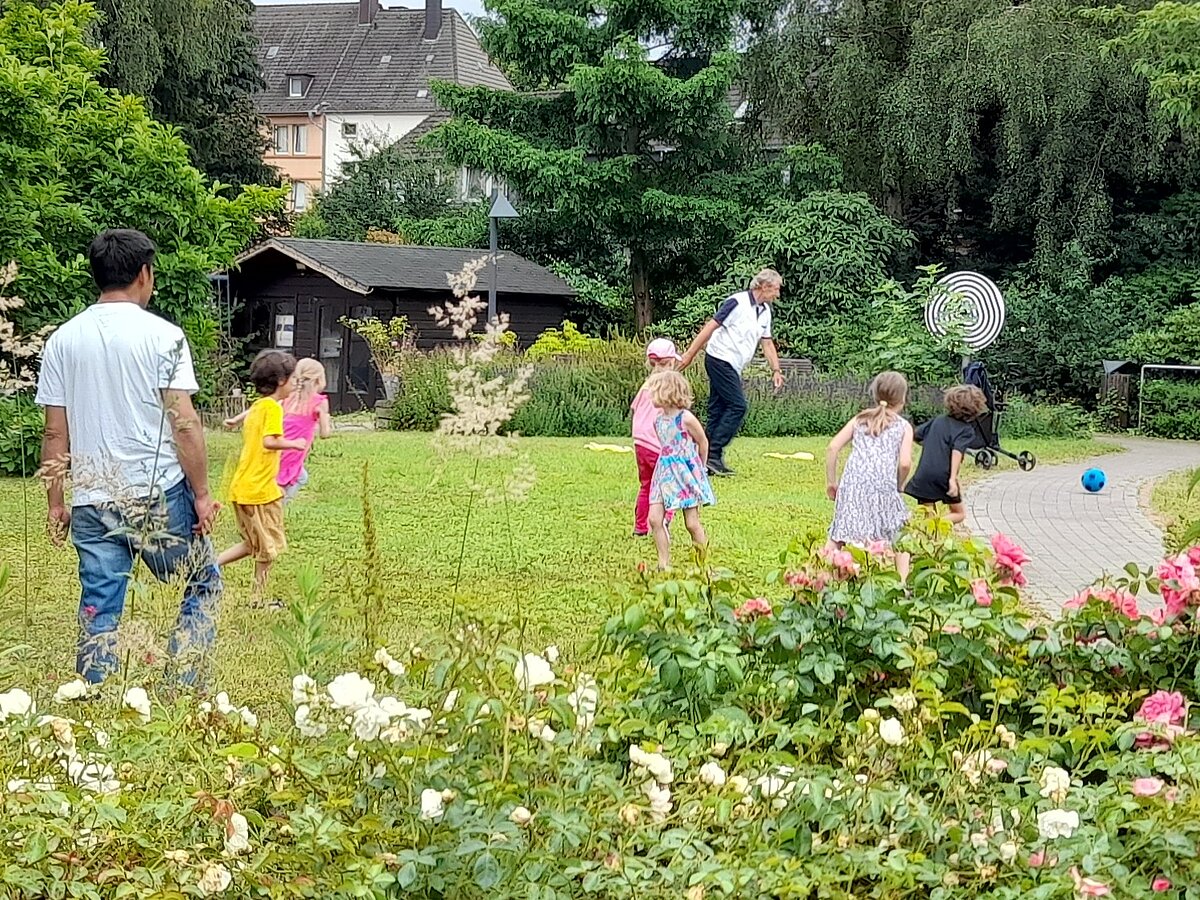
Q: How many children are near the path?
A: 2